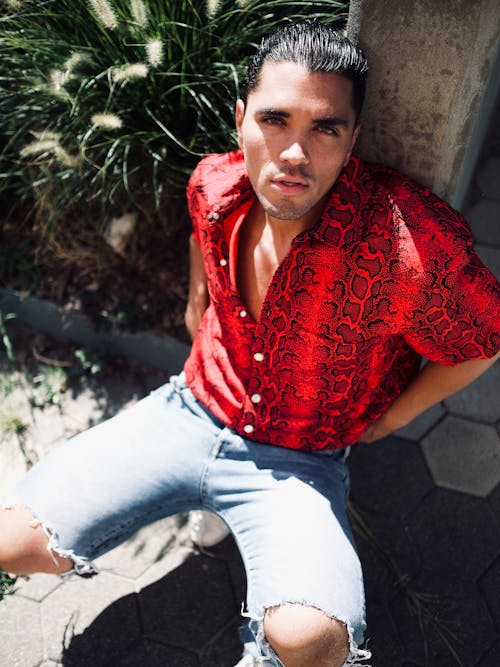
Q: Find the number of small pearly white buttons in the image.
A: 6